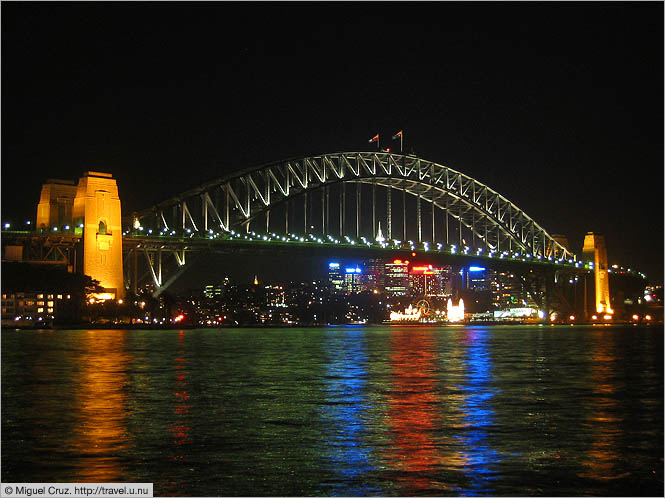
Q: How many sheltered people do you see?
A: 0